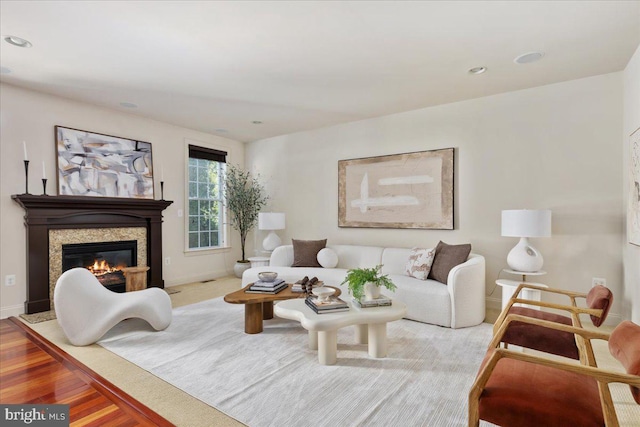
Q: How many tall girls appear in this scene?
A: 0